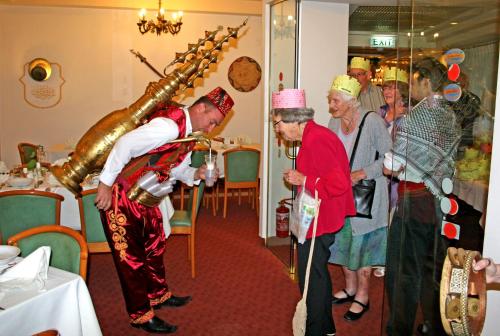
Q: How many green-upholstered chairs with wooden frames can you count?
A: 7